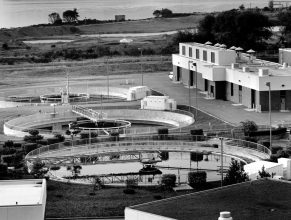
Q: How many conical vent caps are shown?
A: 6